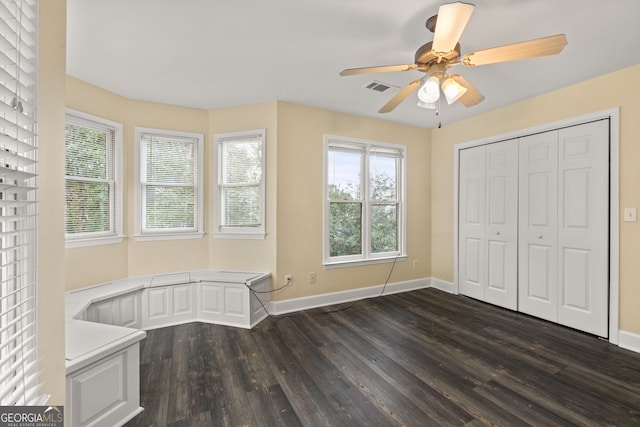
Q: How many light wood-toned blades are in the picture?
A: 5